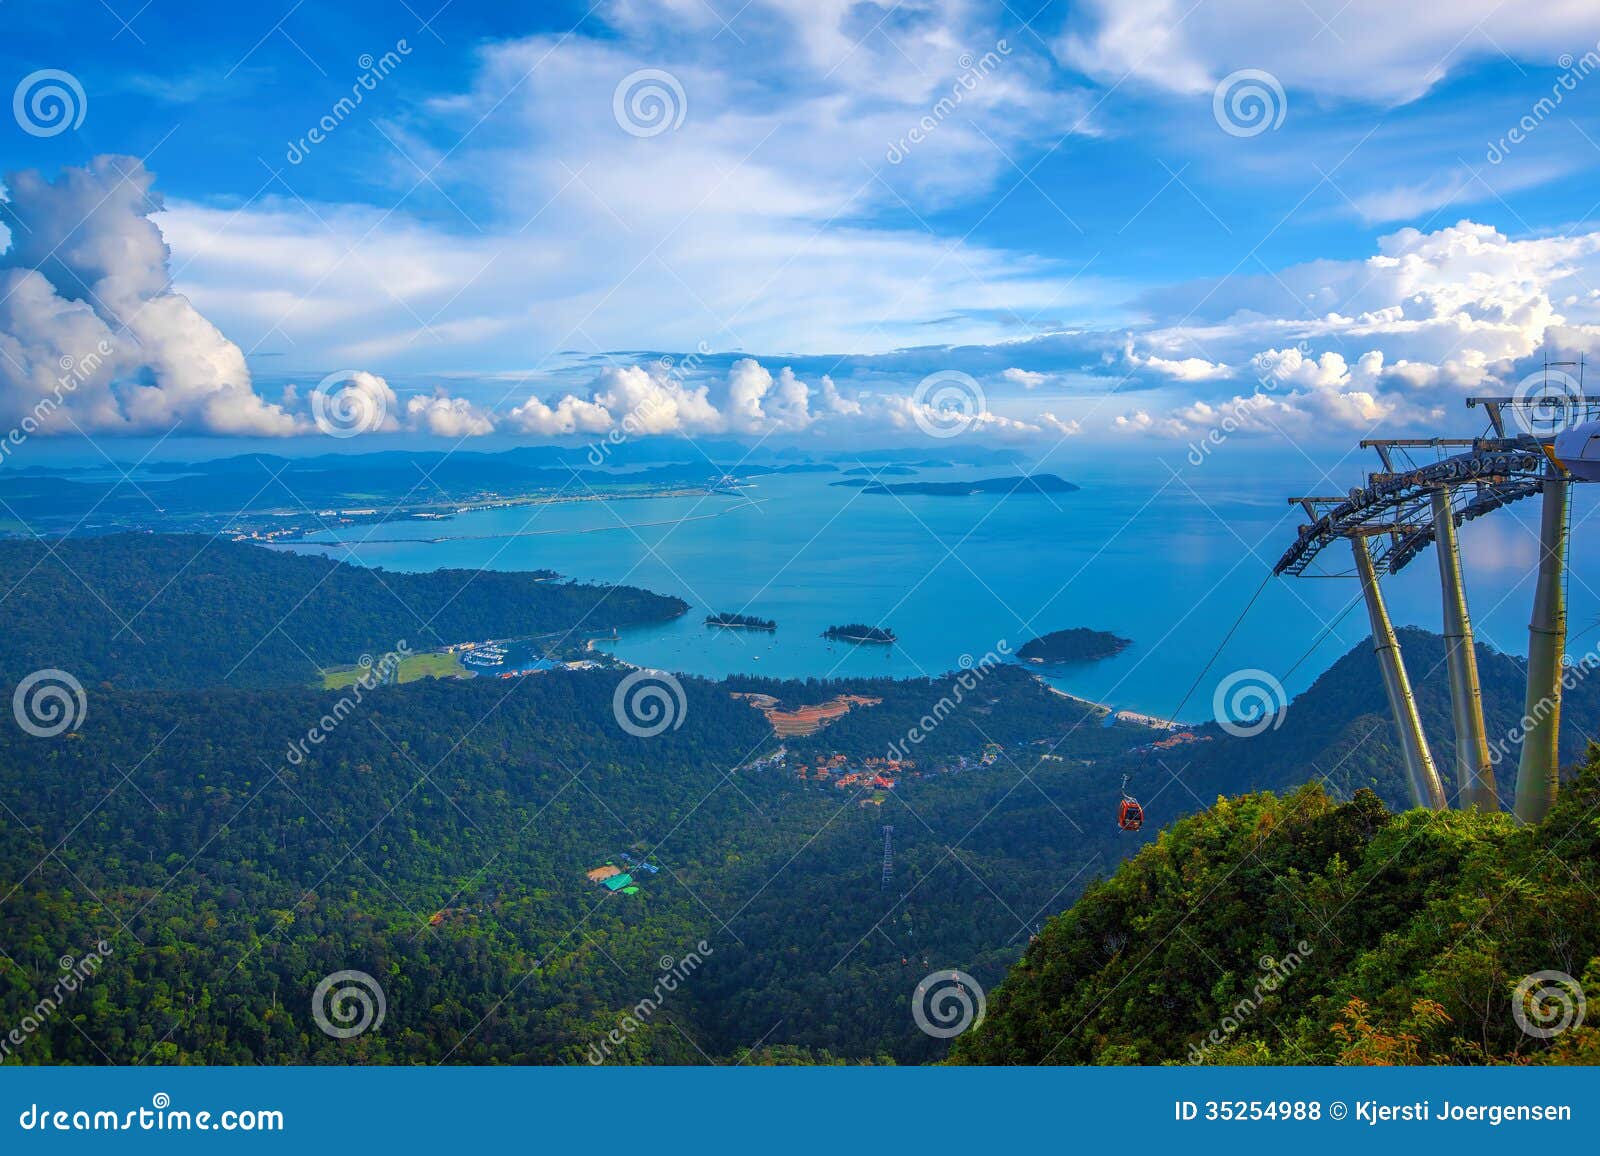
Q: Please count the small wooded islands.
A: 3